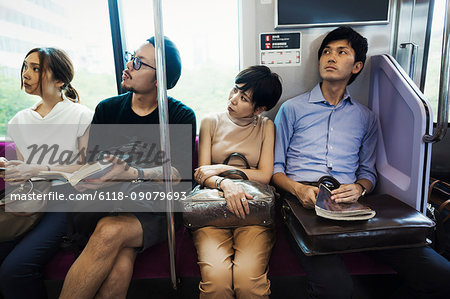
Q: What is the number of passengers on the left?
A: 2